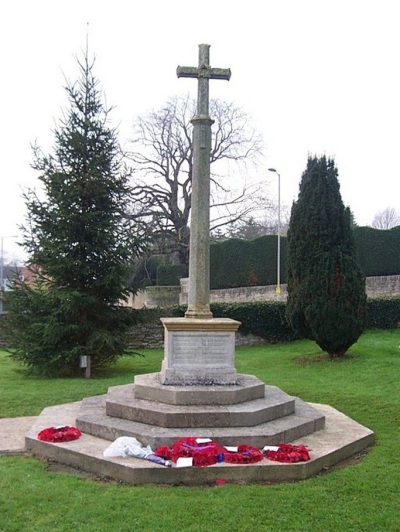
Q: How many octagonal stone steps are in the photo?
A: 4